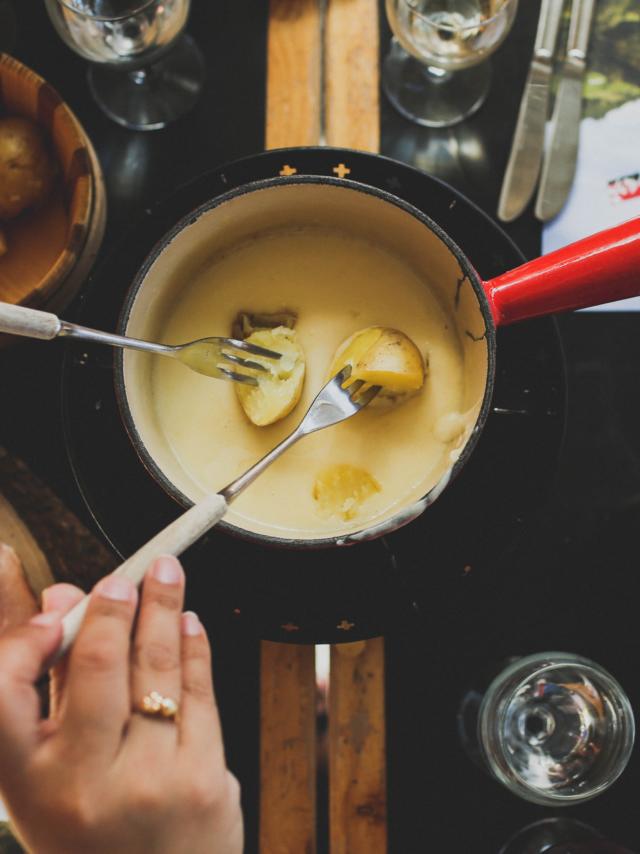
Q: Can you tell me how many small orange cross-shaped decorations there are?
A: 4